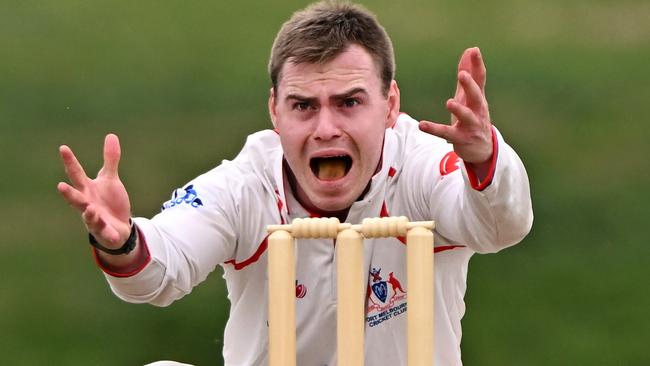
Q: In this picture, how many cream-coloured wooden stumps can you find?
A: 3